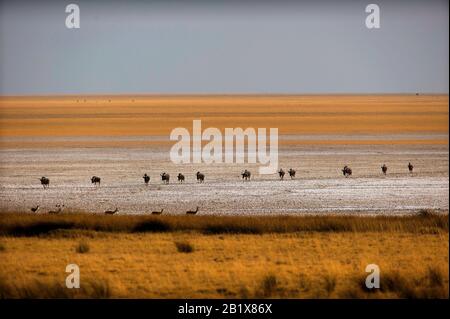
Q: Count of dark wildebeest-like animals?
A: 12